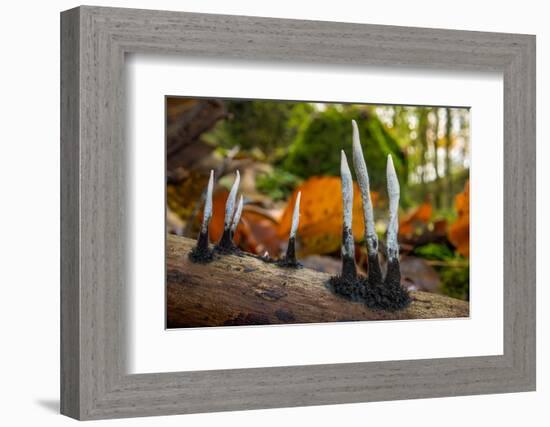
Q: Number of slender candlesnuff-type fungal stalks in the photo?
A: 7